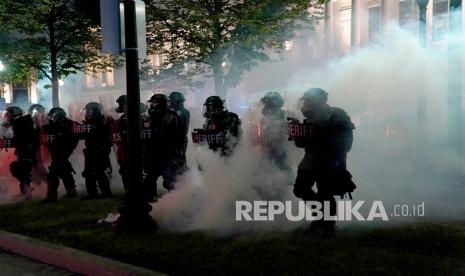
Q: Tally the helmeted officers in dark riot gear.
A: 10